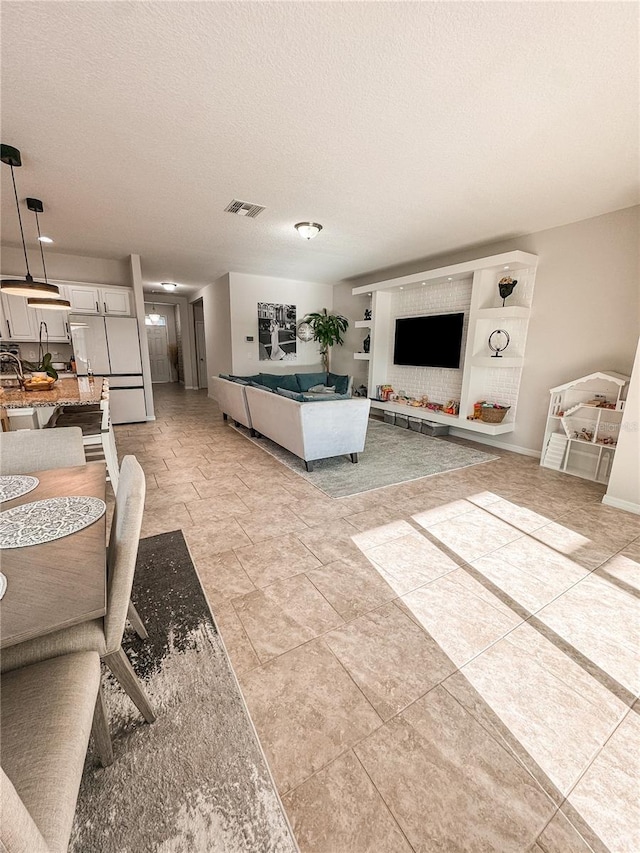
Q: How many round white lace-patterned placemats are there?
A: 3